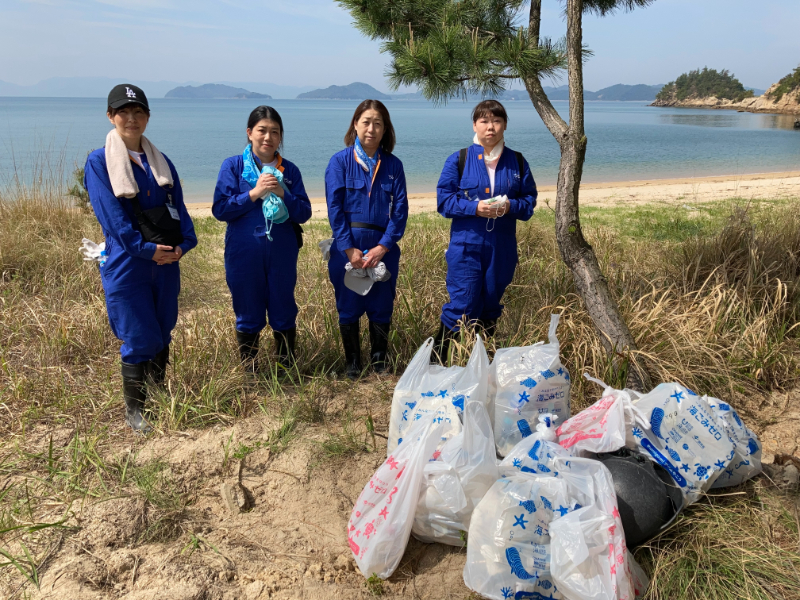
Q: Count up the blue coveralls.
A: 4